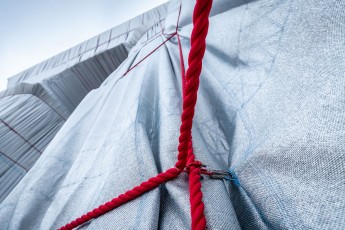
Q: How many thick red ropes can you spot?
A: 2